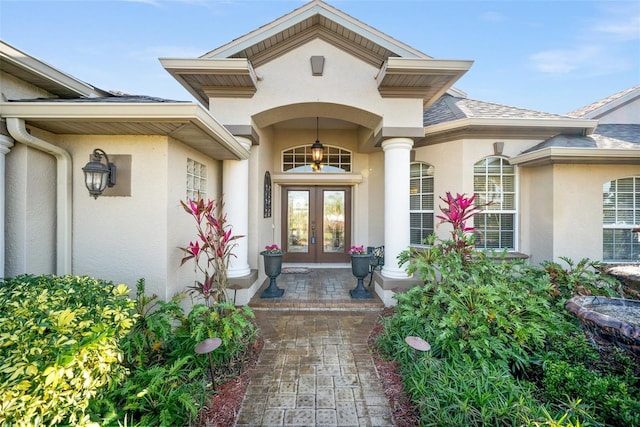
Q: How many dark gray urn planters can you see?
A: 2